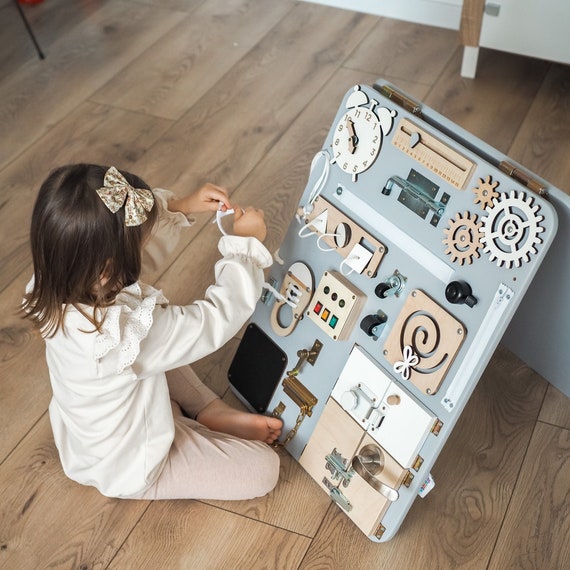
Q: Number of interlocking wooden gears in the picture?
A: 3